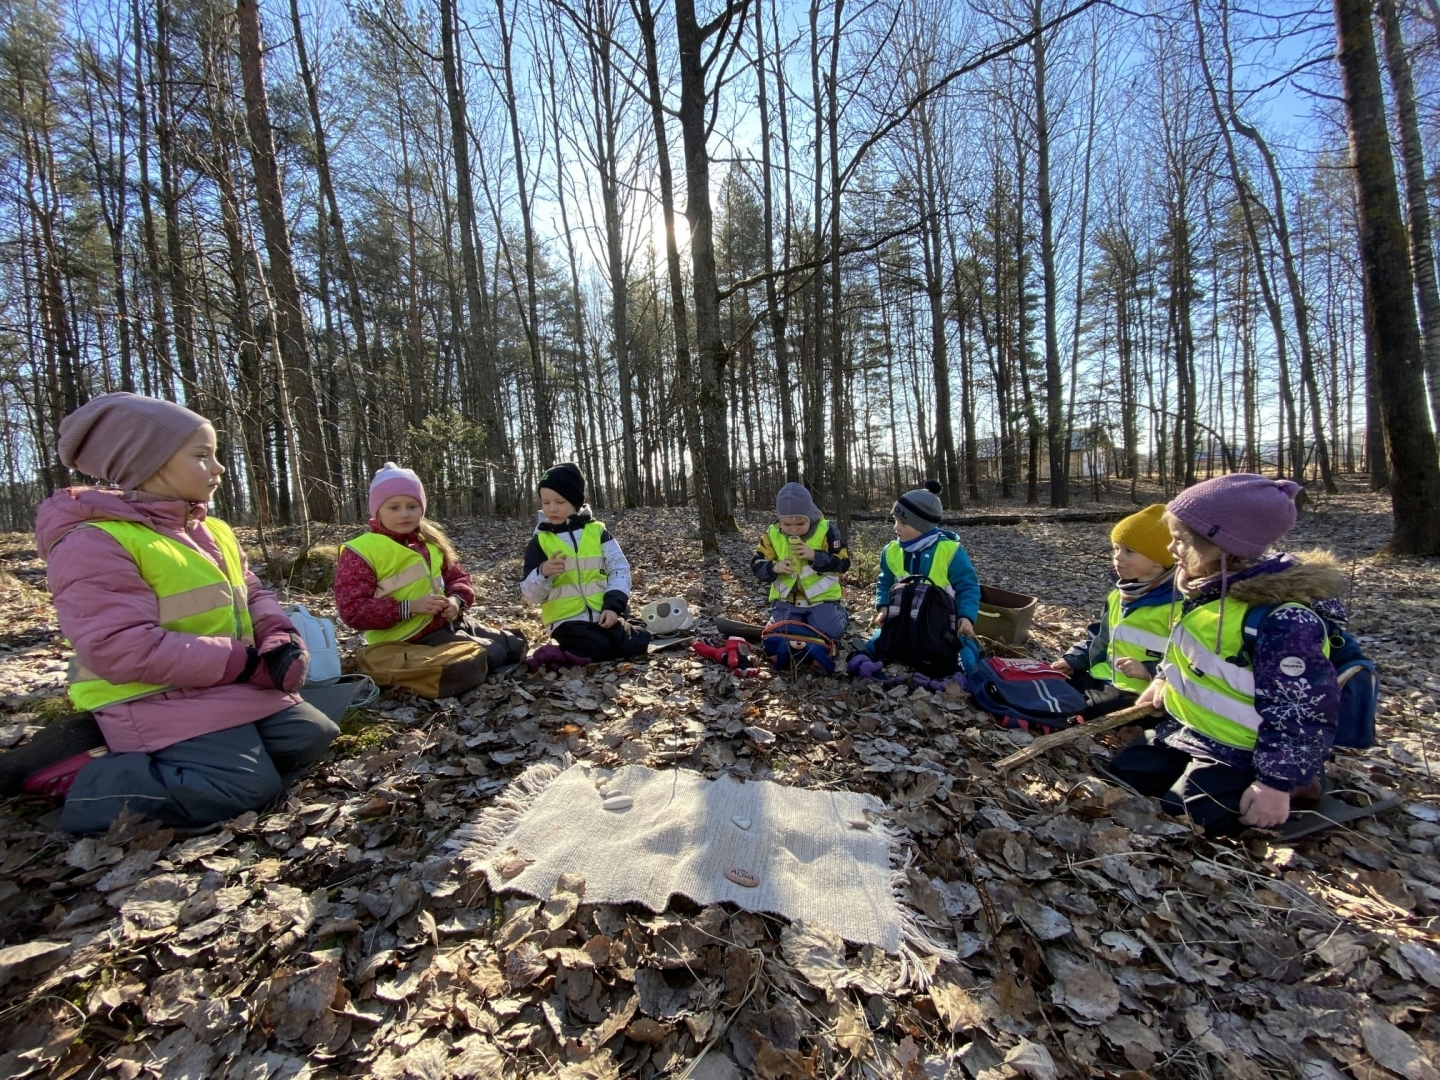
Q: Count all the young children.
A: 7